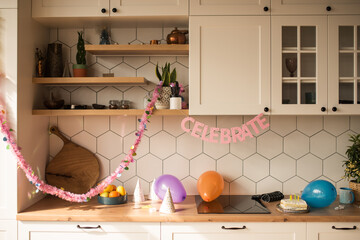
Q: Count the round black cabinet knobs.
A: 7